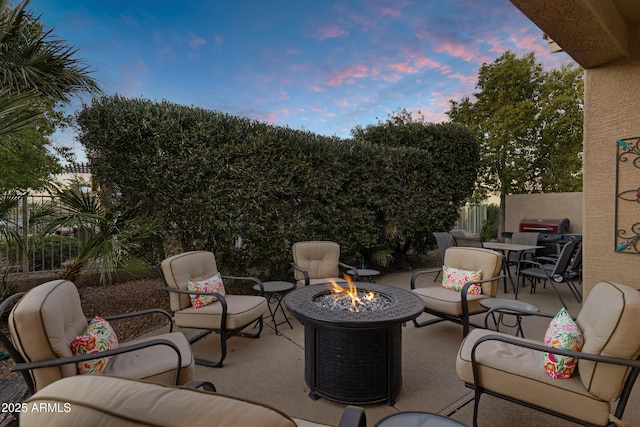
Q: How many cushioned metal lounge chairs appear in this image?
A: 6